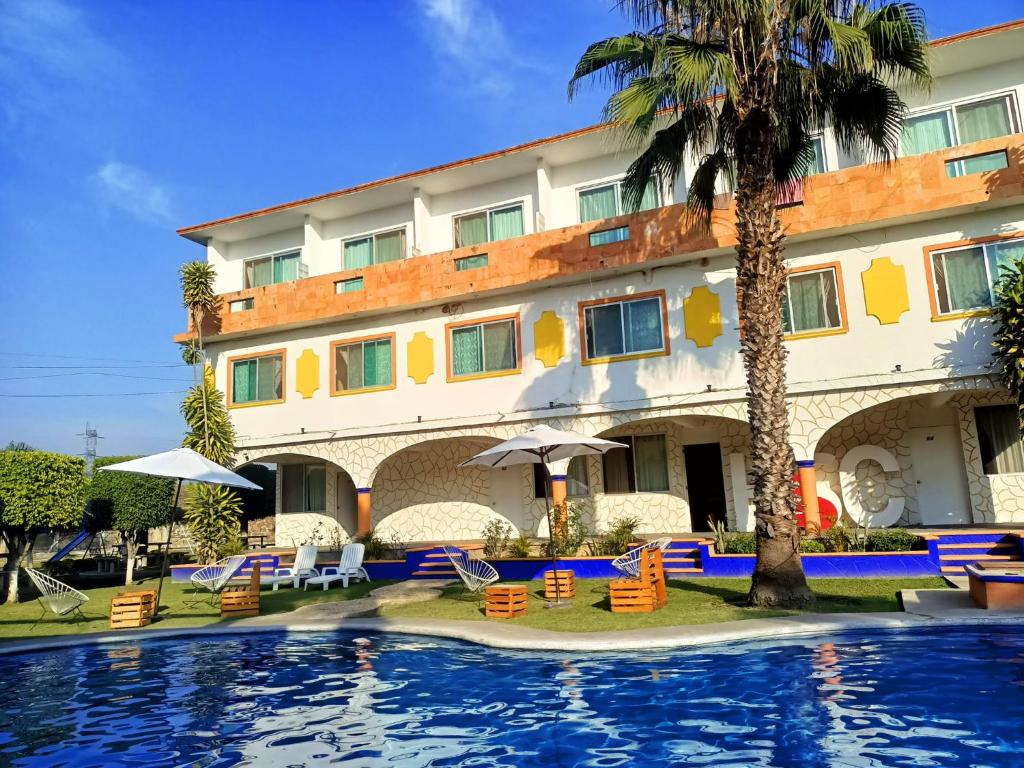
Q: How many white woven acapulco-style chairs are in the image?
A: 4